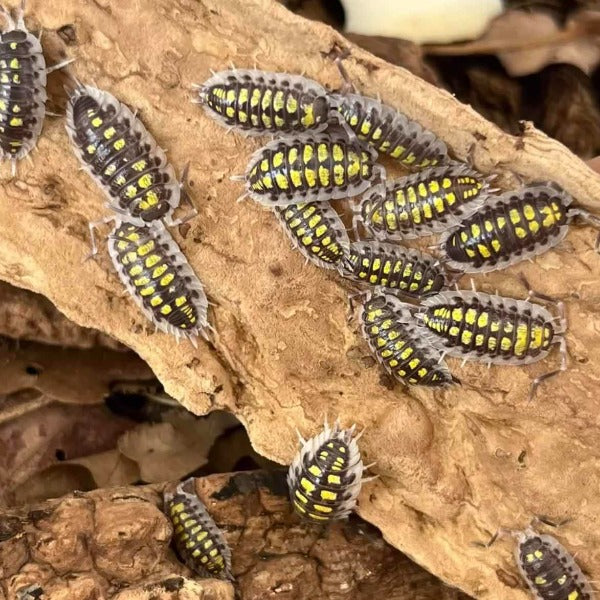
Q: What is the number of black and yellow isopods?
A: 15